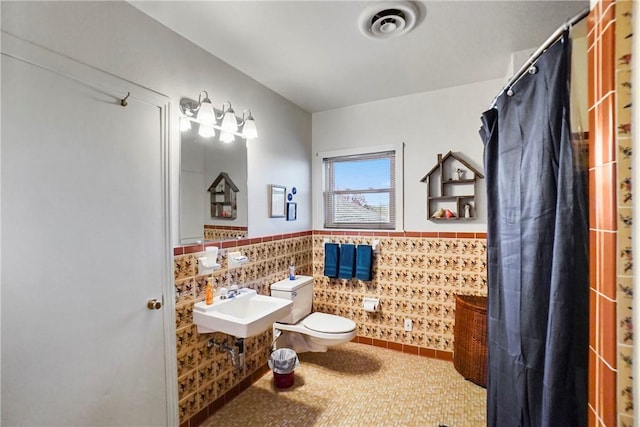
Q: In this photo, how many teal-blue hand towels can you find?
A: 3